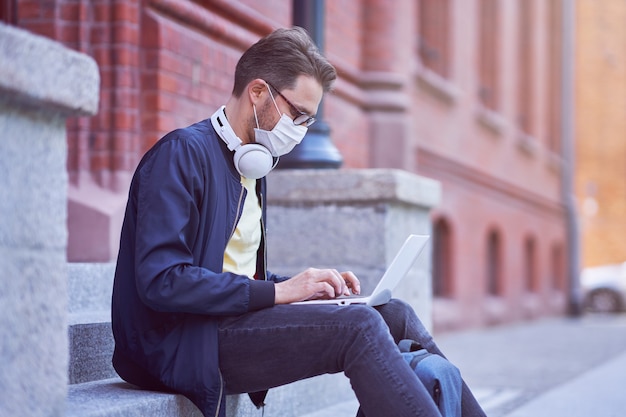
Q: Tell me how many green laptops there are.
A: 0